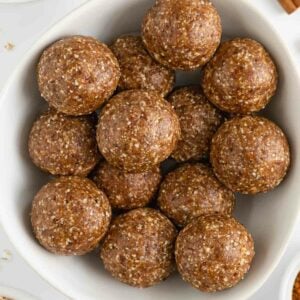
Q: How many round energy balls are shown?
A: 13